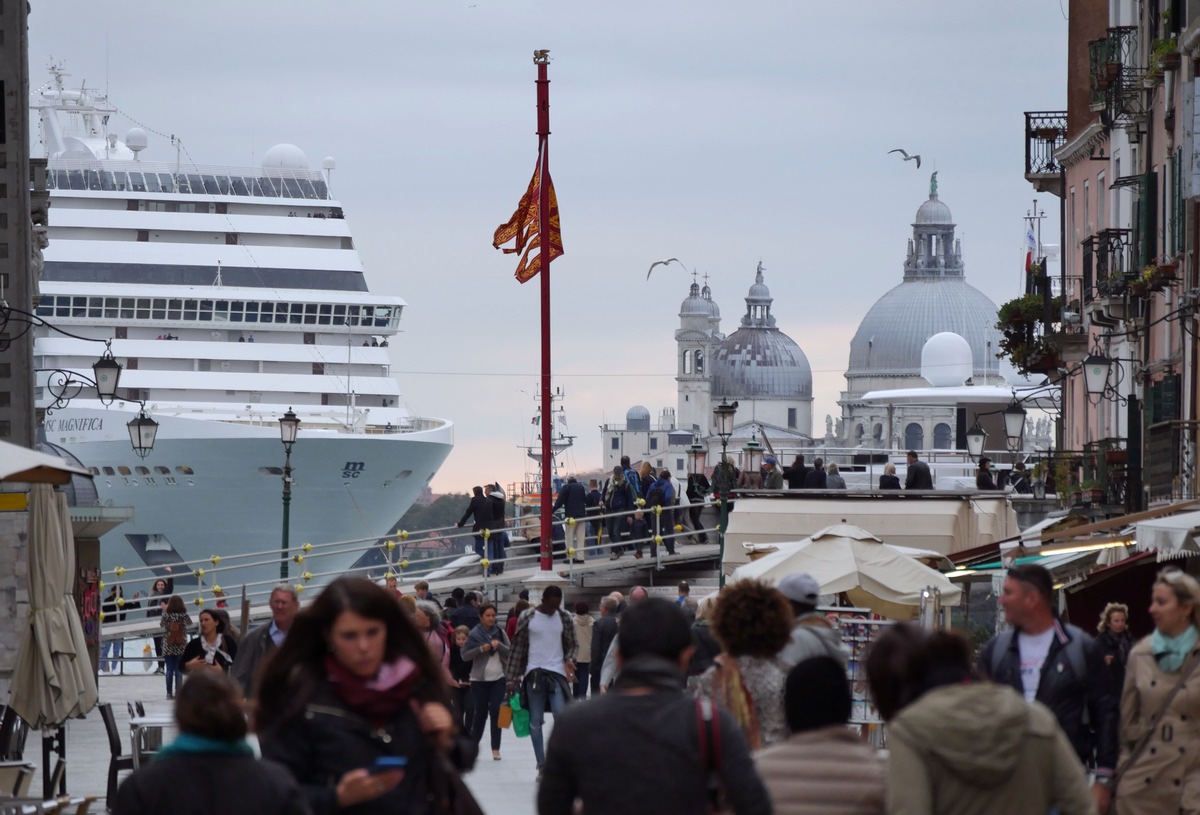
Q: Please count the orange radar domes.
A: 0